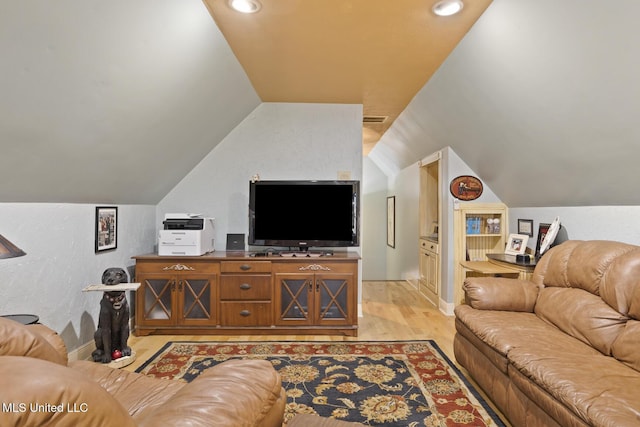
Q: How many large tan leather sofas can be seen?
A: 2